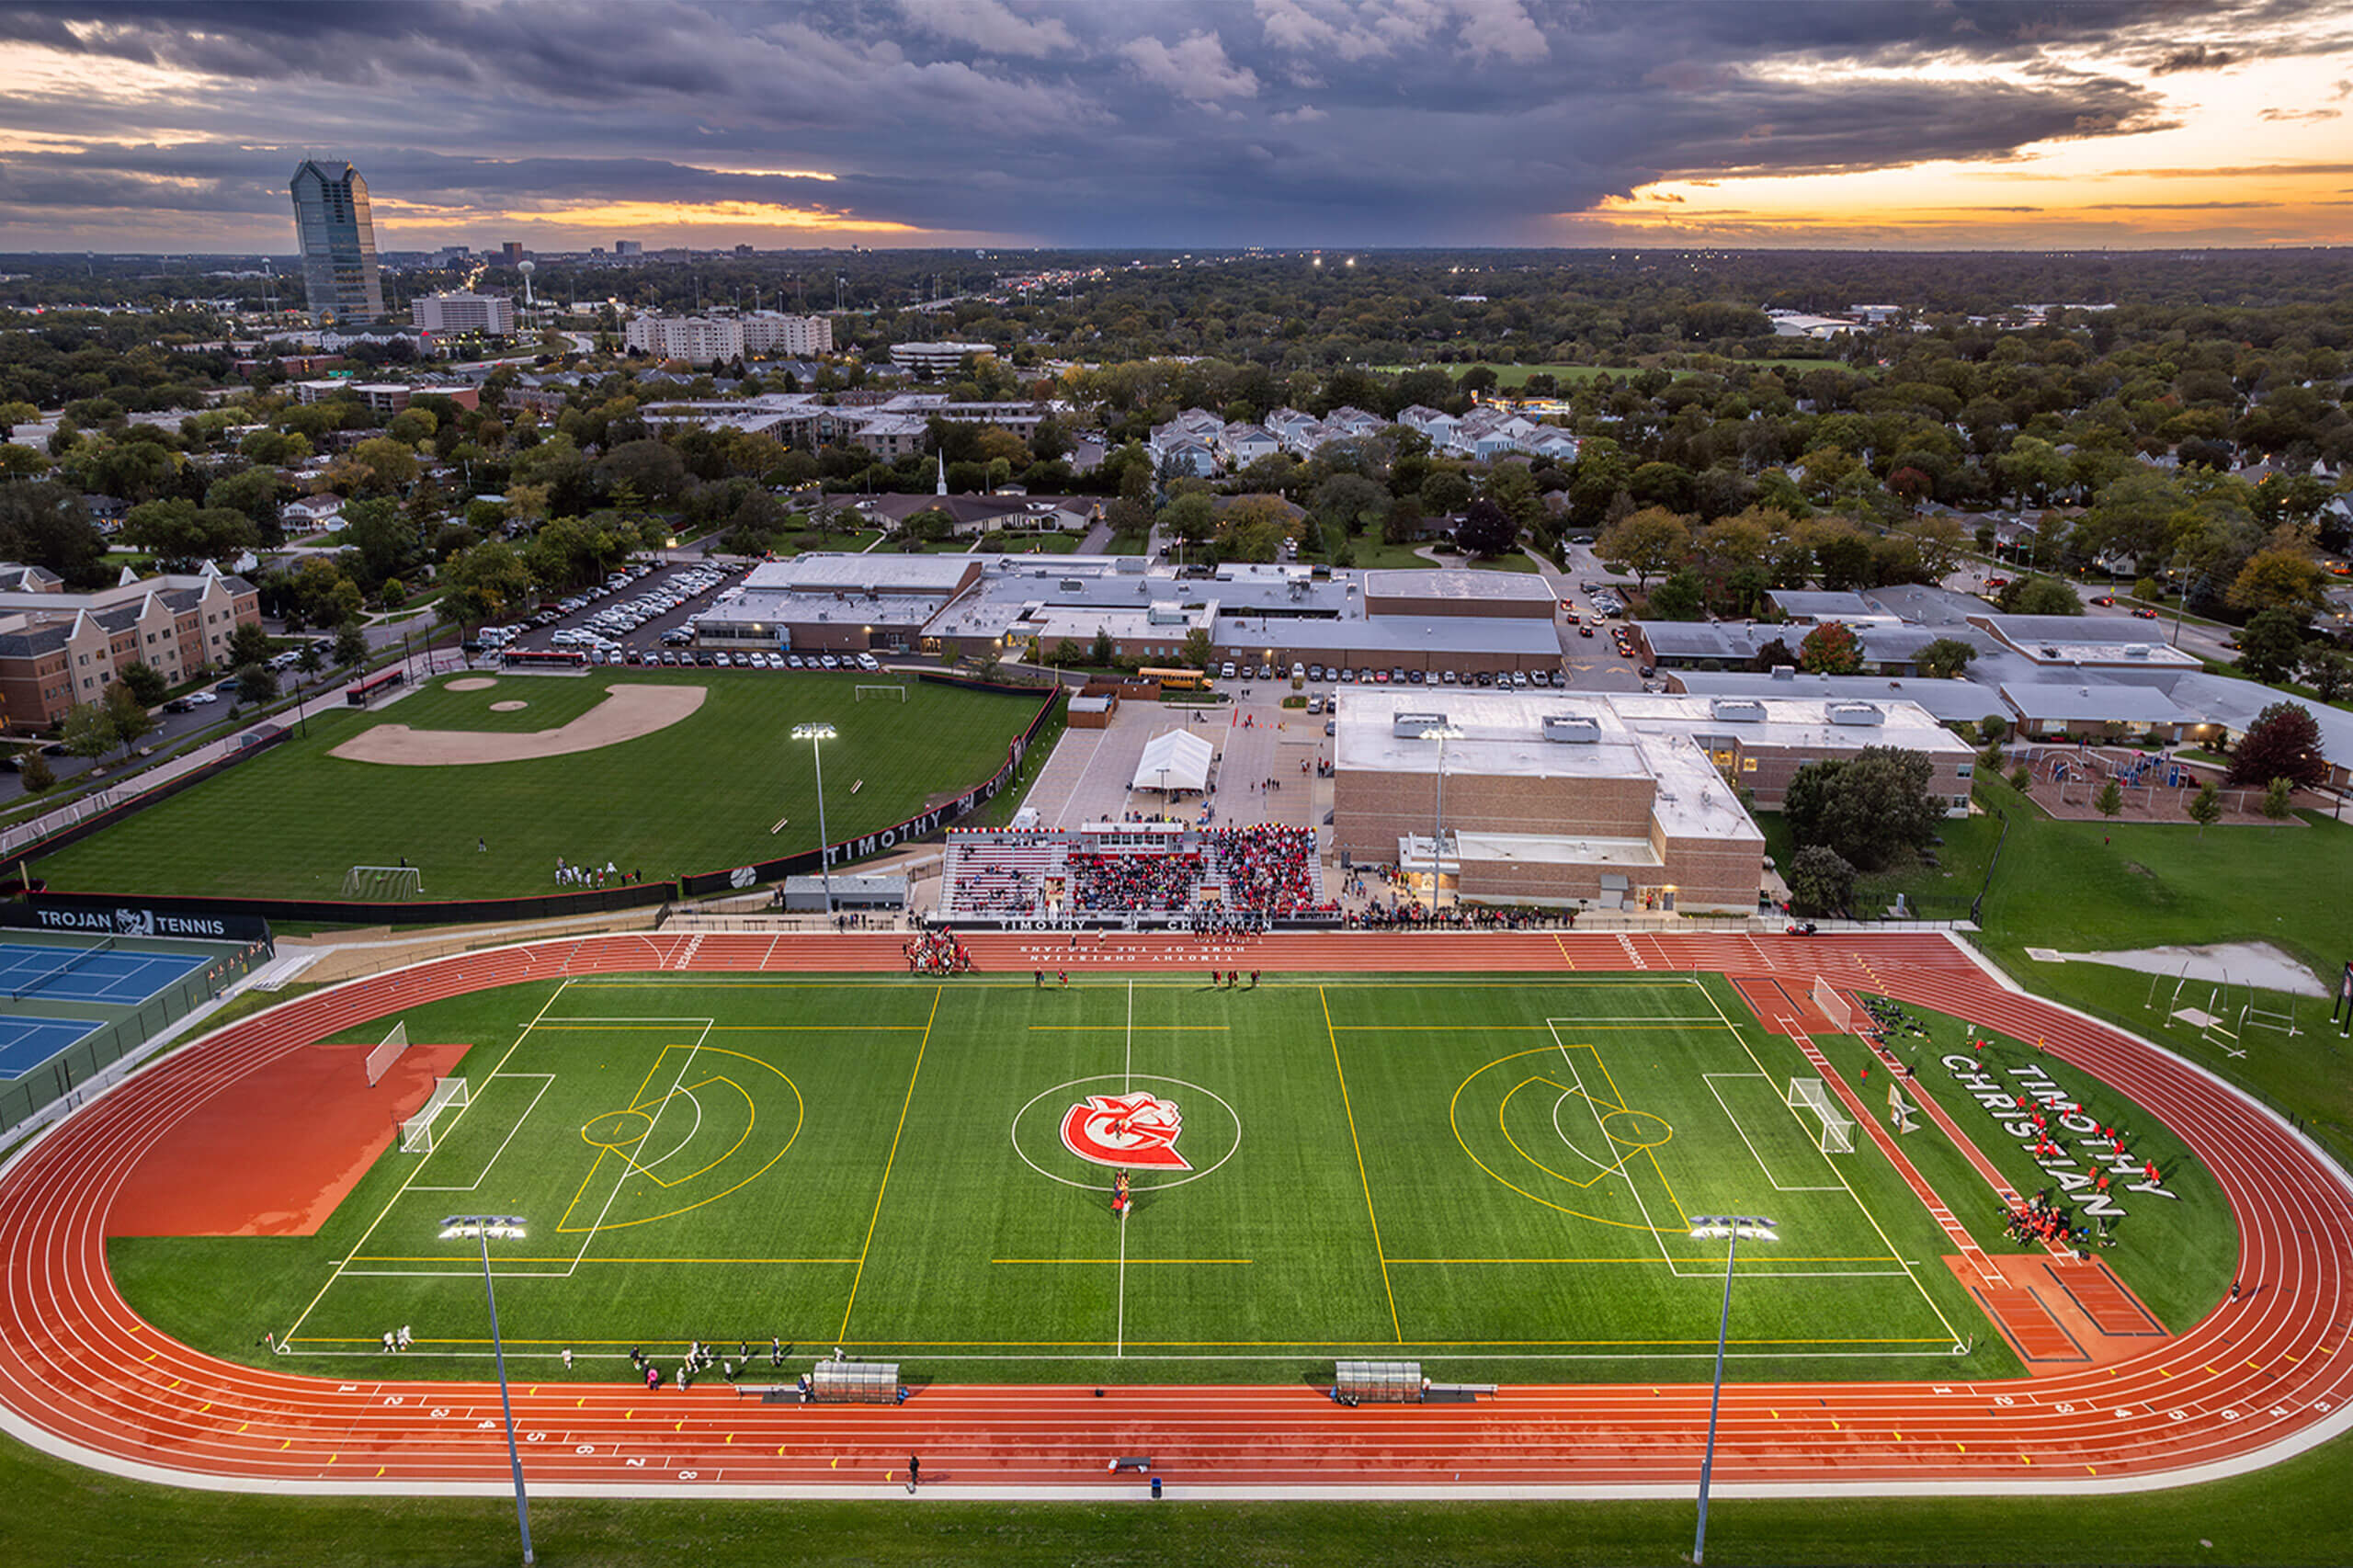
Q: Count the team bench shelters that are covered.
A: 2